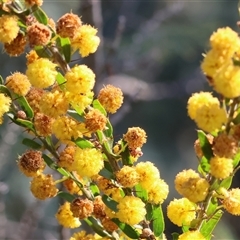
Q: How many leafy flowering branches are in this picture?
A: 3